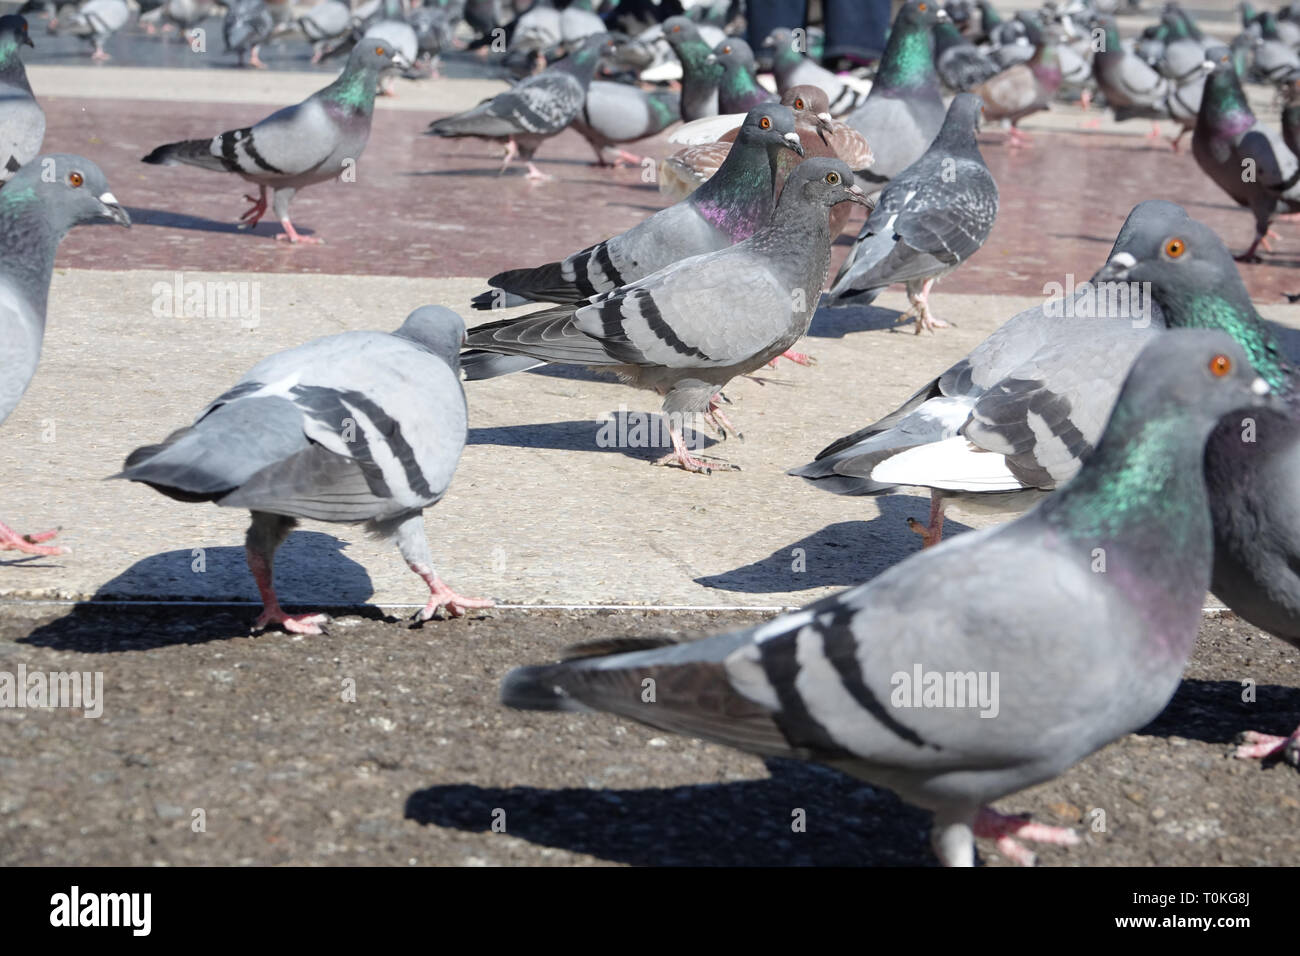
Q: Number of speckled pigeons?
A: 2